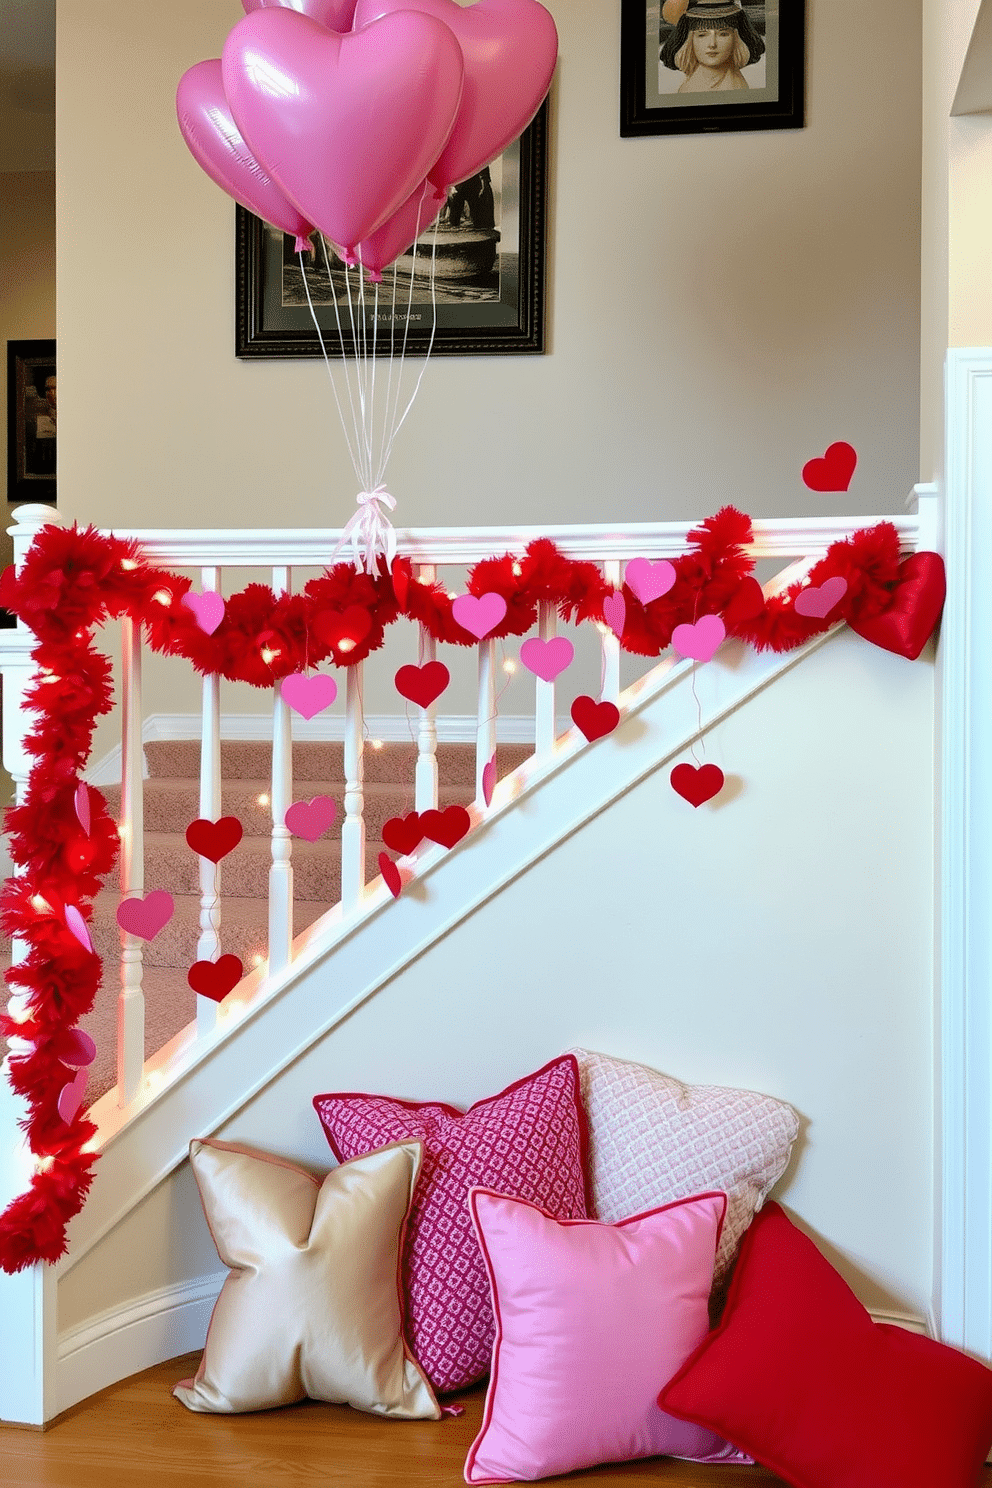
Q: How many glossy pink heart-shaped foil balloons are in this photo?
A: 5